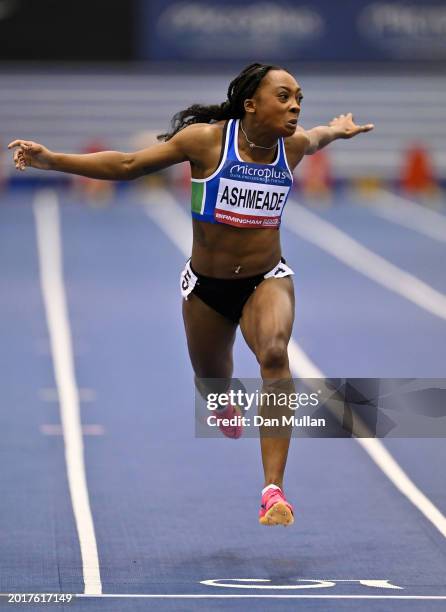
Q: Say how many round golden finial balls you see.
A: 0